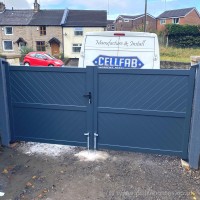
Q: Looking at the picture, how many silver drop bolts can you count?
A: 2